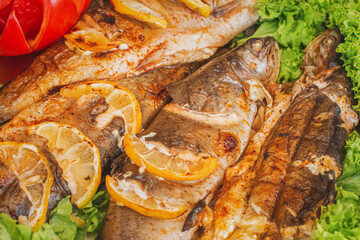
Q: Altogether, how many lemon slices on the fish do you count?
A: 7